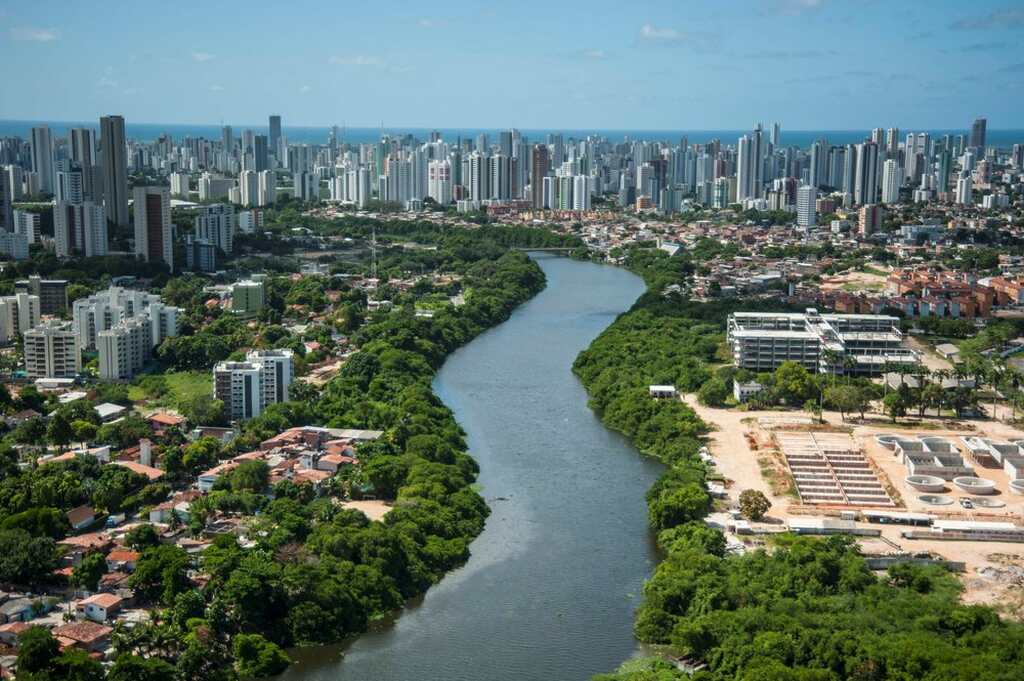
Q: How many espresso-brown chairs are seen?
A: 0